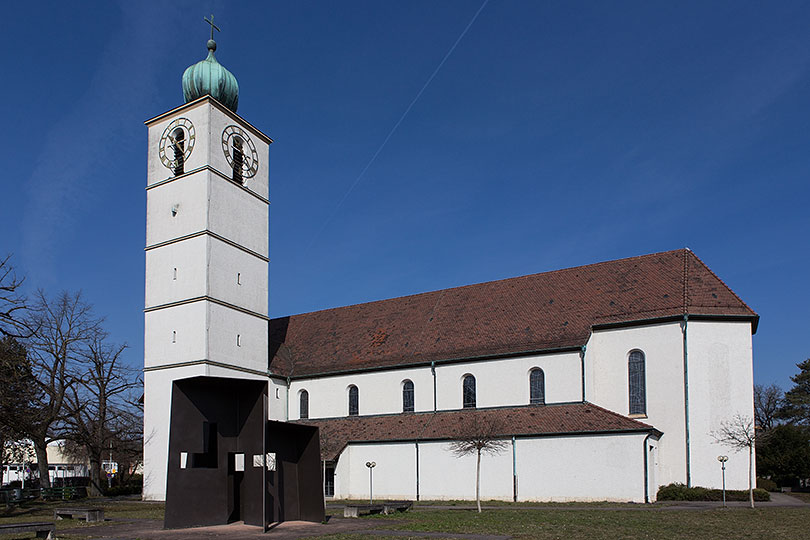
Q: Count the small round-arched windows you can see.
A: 5